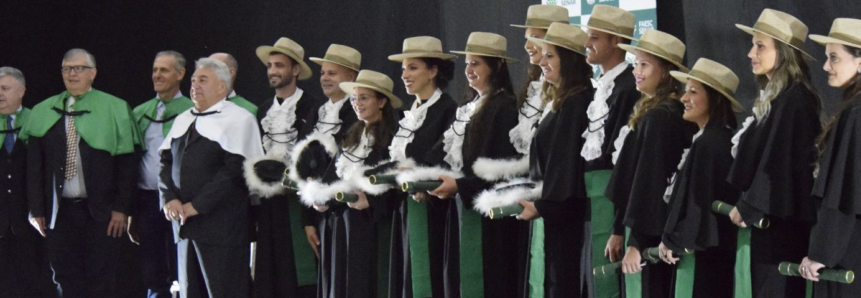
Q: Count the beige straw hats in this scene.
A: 12